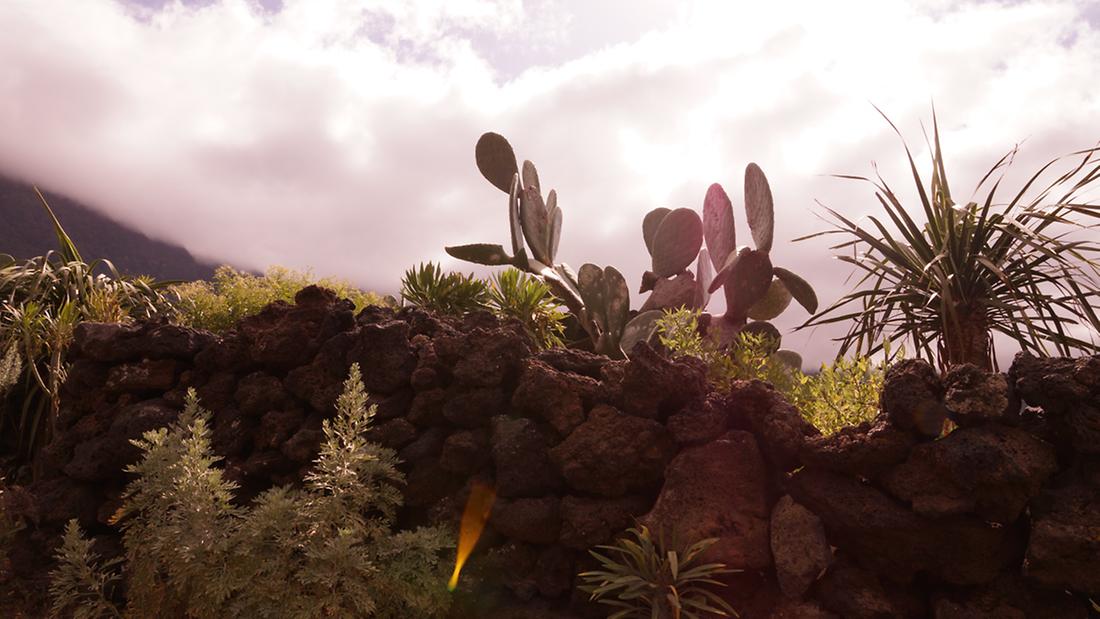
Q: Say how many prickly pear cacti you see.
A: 2